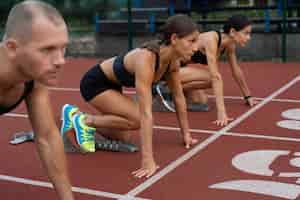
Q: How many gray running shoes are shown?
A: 1